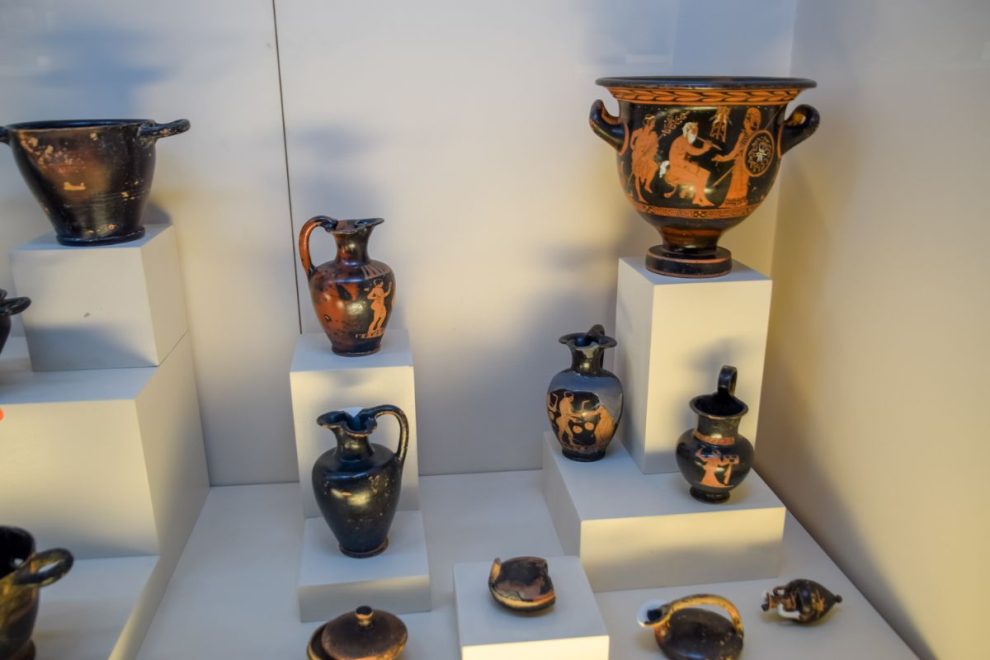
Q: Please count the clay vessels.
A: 12